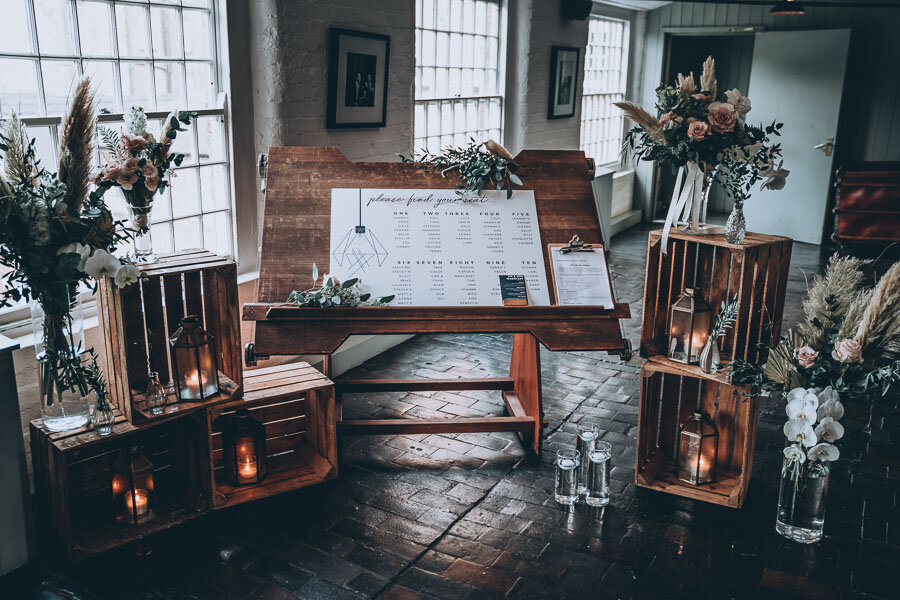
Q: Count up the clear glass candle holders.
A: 3